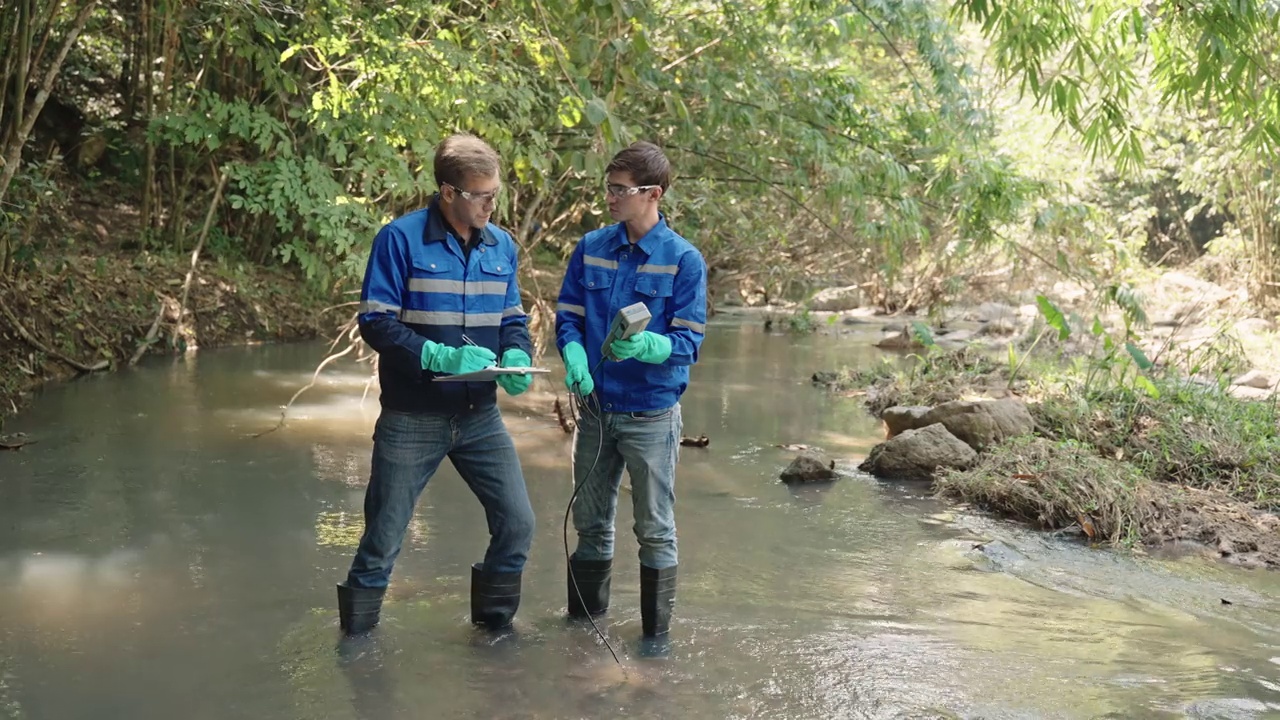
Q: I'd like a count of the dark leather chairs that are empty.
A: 0